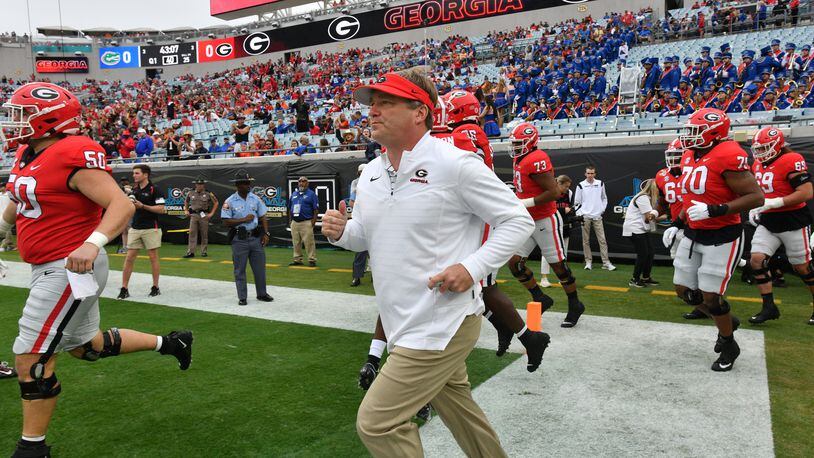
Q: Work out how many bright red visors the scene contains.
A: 1